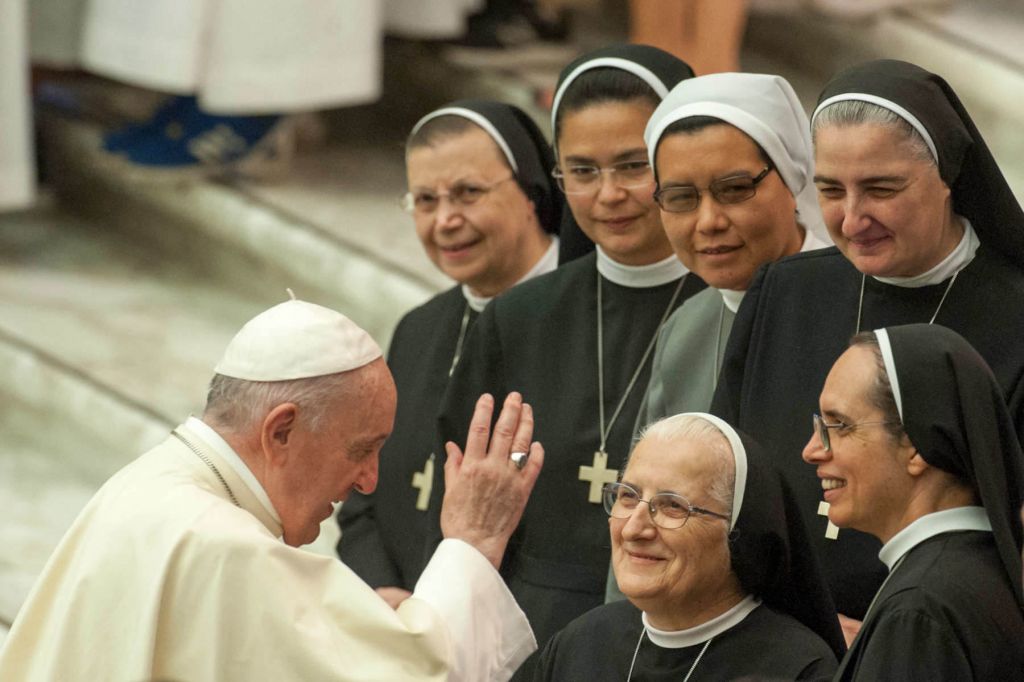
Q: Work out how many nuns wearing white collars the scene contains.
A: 6